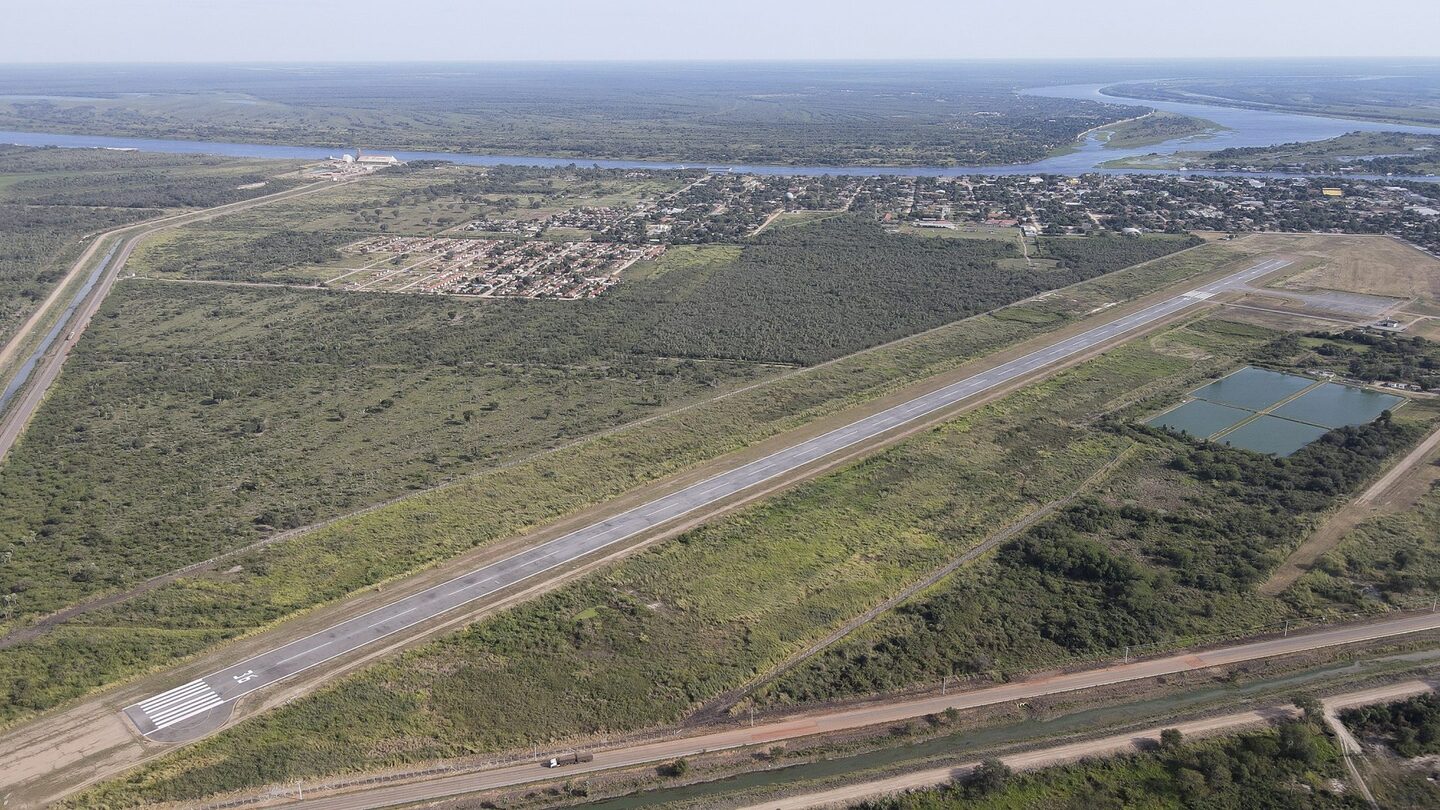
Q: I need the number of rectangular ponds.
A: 4